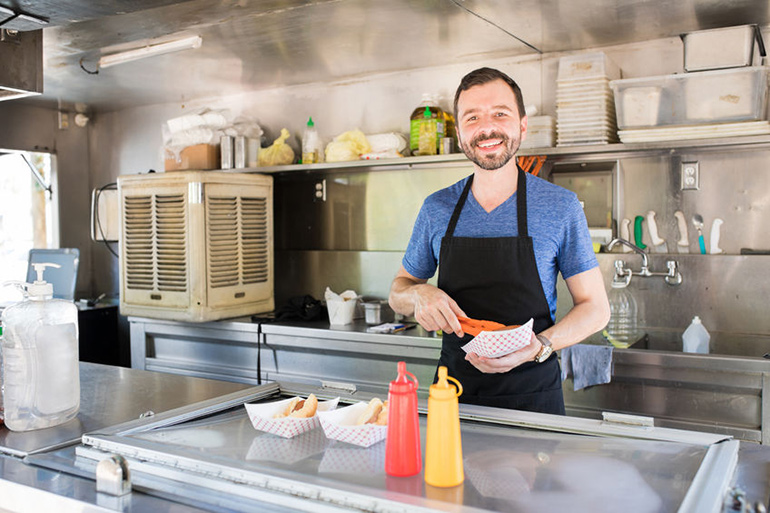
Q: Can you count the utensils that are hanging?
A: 6